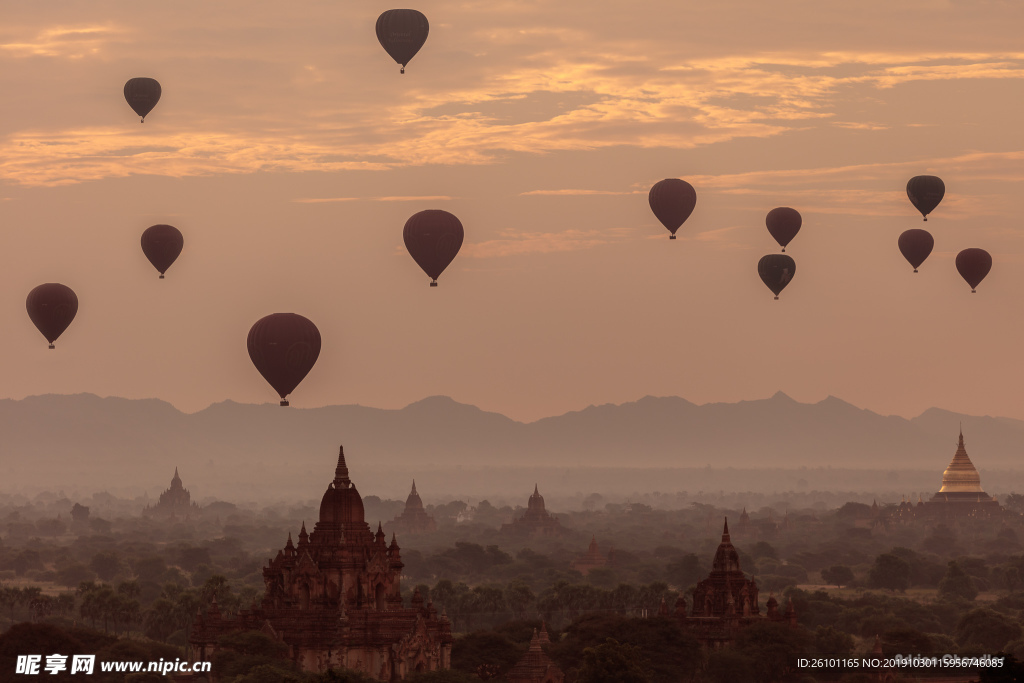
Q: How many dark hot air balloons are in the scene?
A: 12